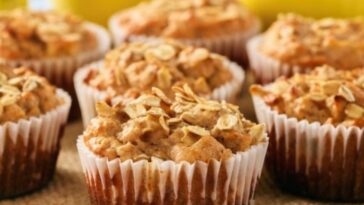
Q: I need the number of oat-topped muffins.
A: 7